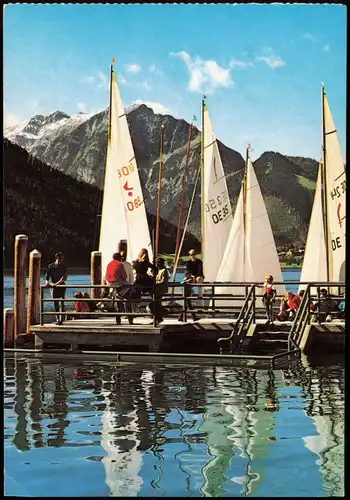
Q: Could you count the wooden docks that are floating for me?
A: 1